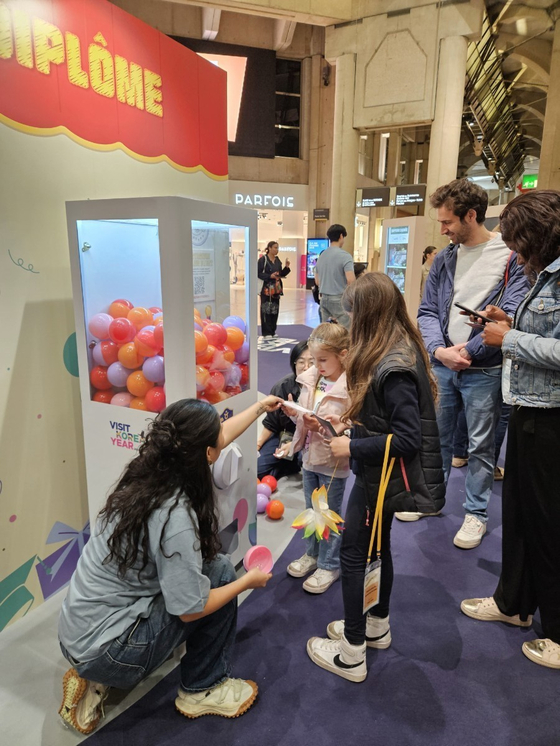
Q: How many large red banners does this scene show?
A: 1